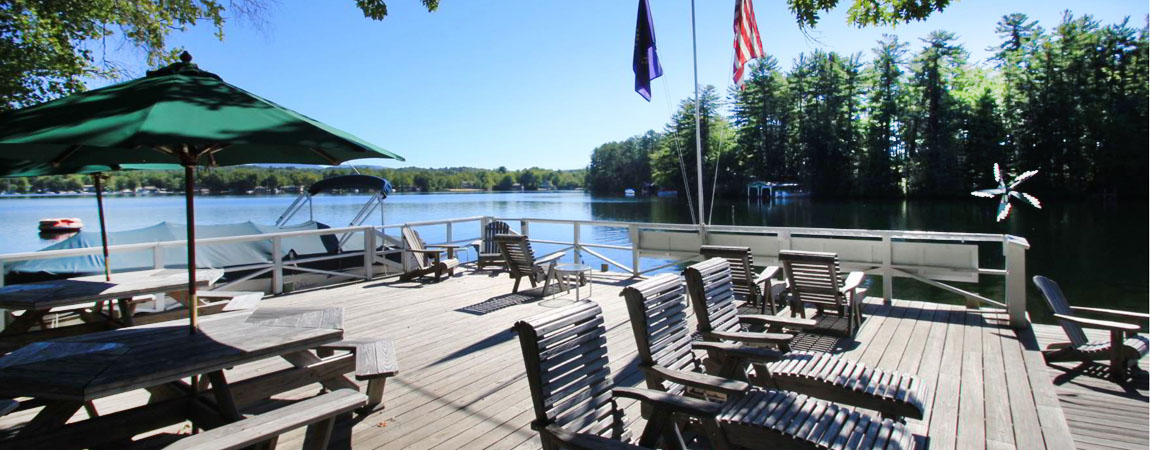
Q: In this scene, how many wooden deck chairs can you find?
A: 9